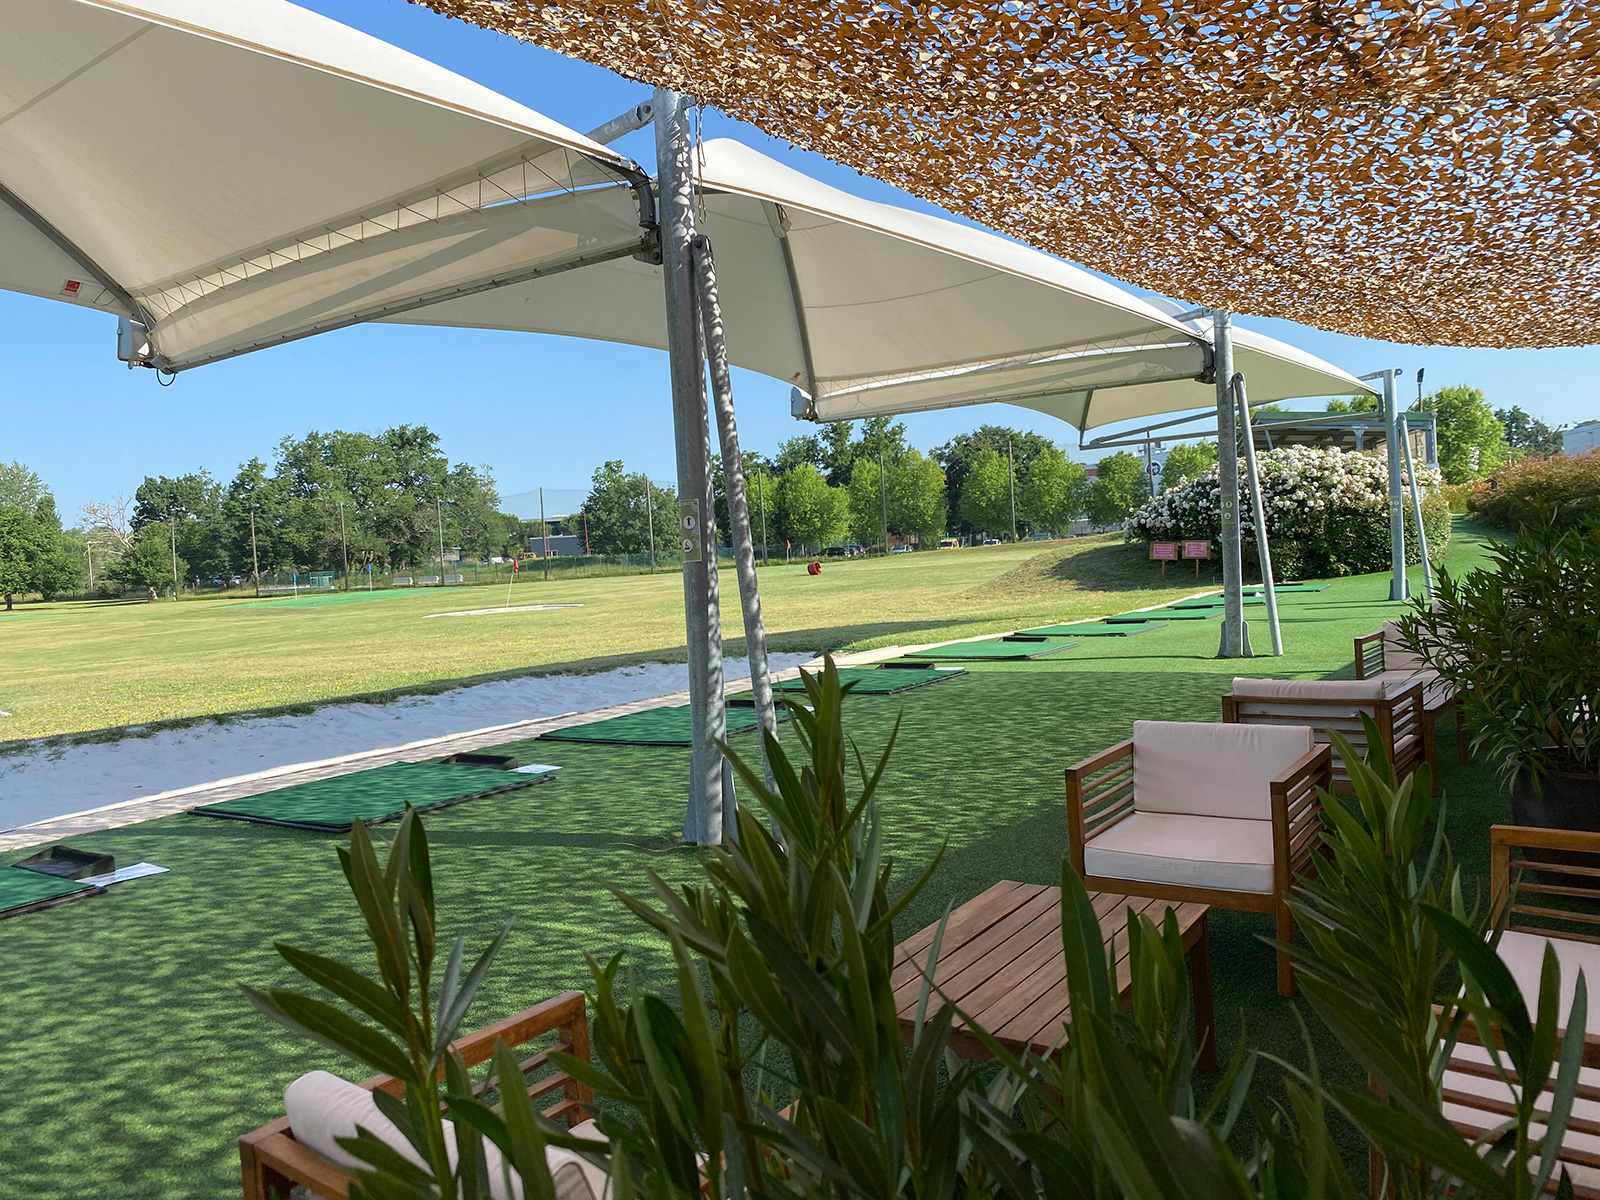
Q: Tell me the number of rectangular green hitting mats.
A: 9